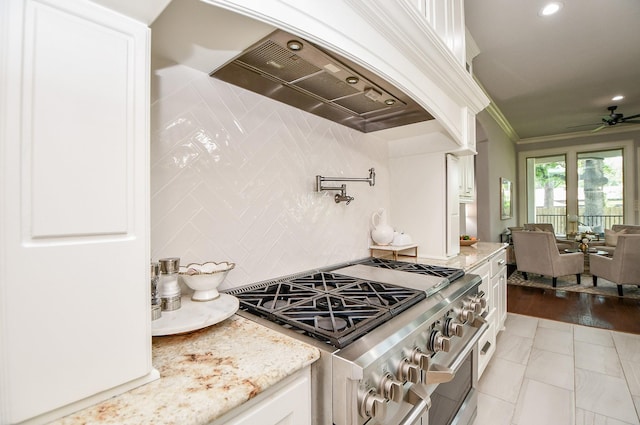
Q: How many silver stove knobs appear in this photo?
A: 9